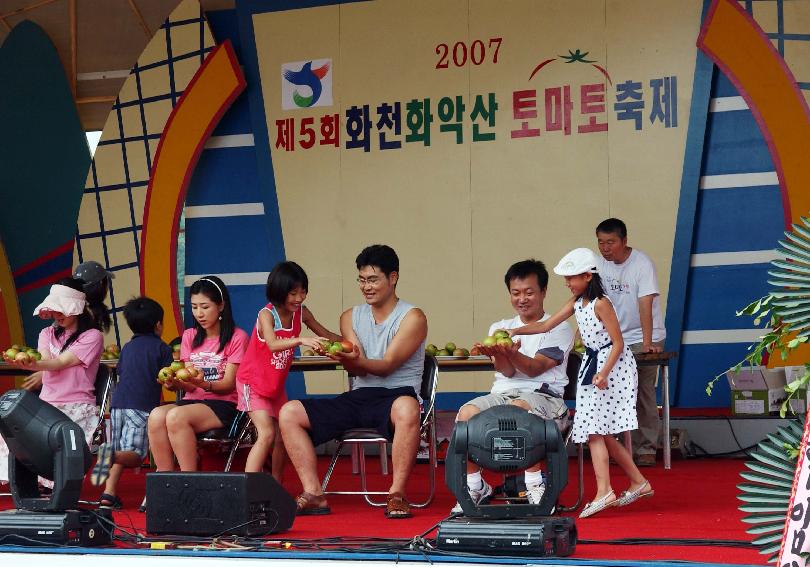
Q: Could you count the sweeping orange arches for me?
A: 2